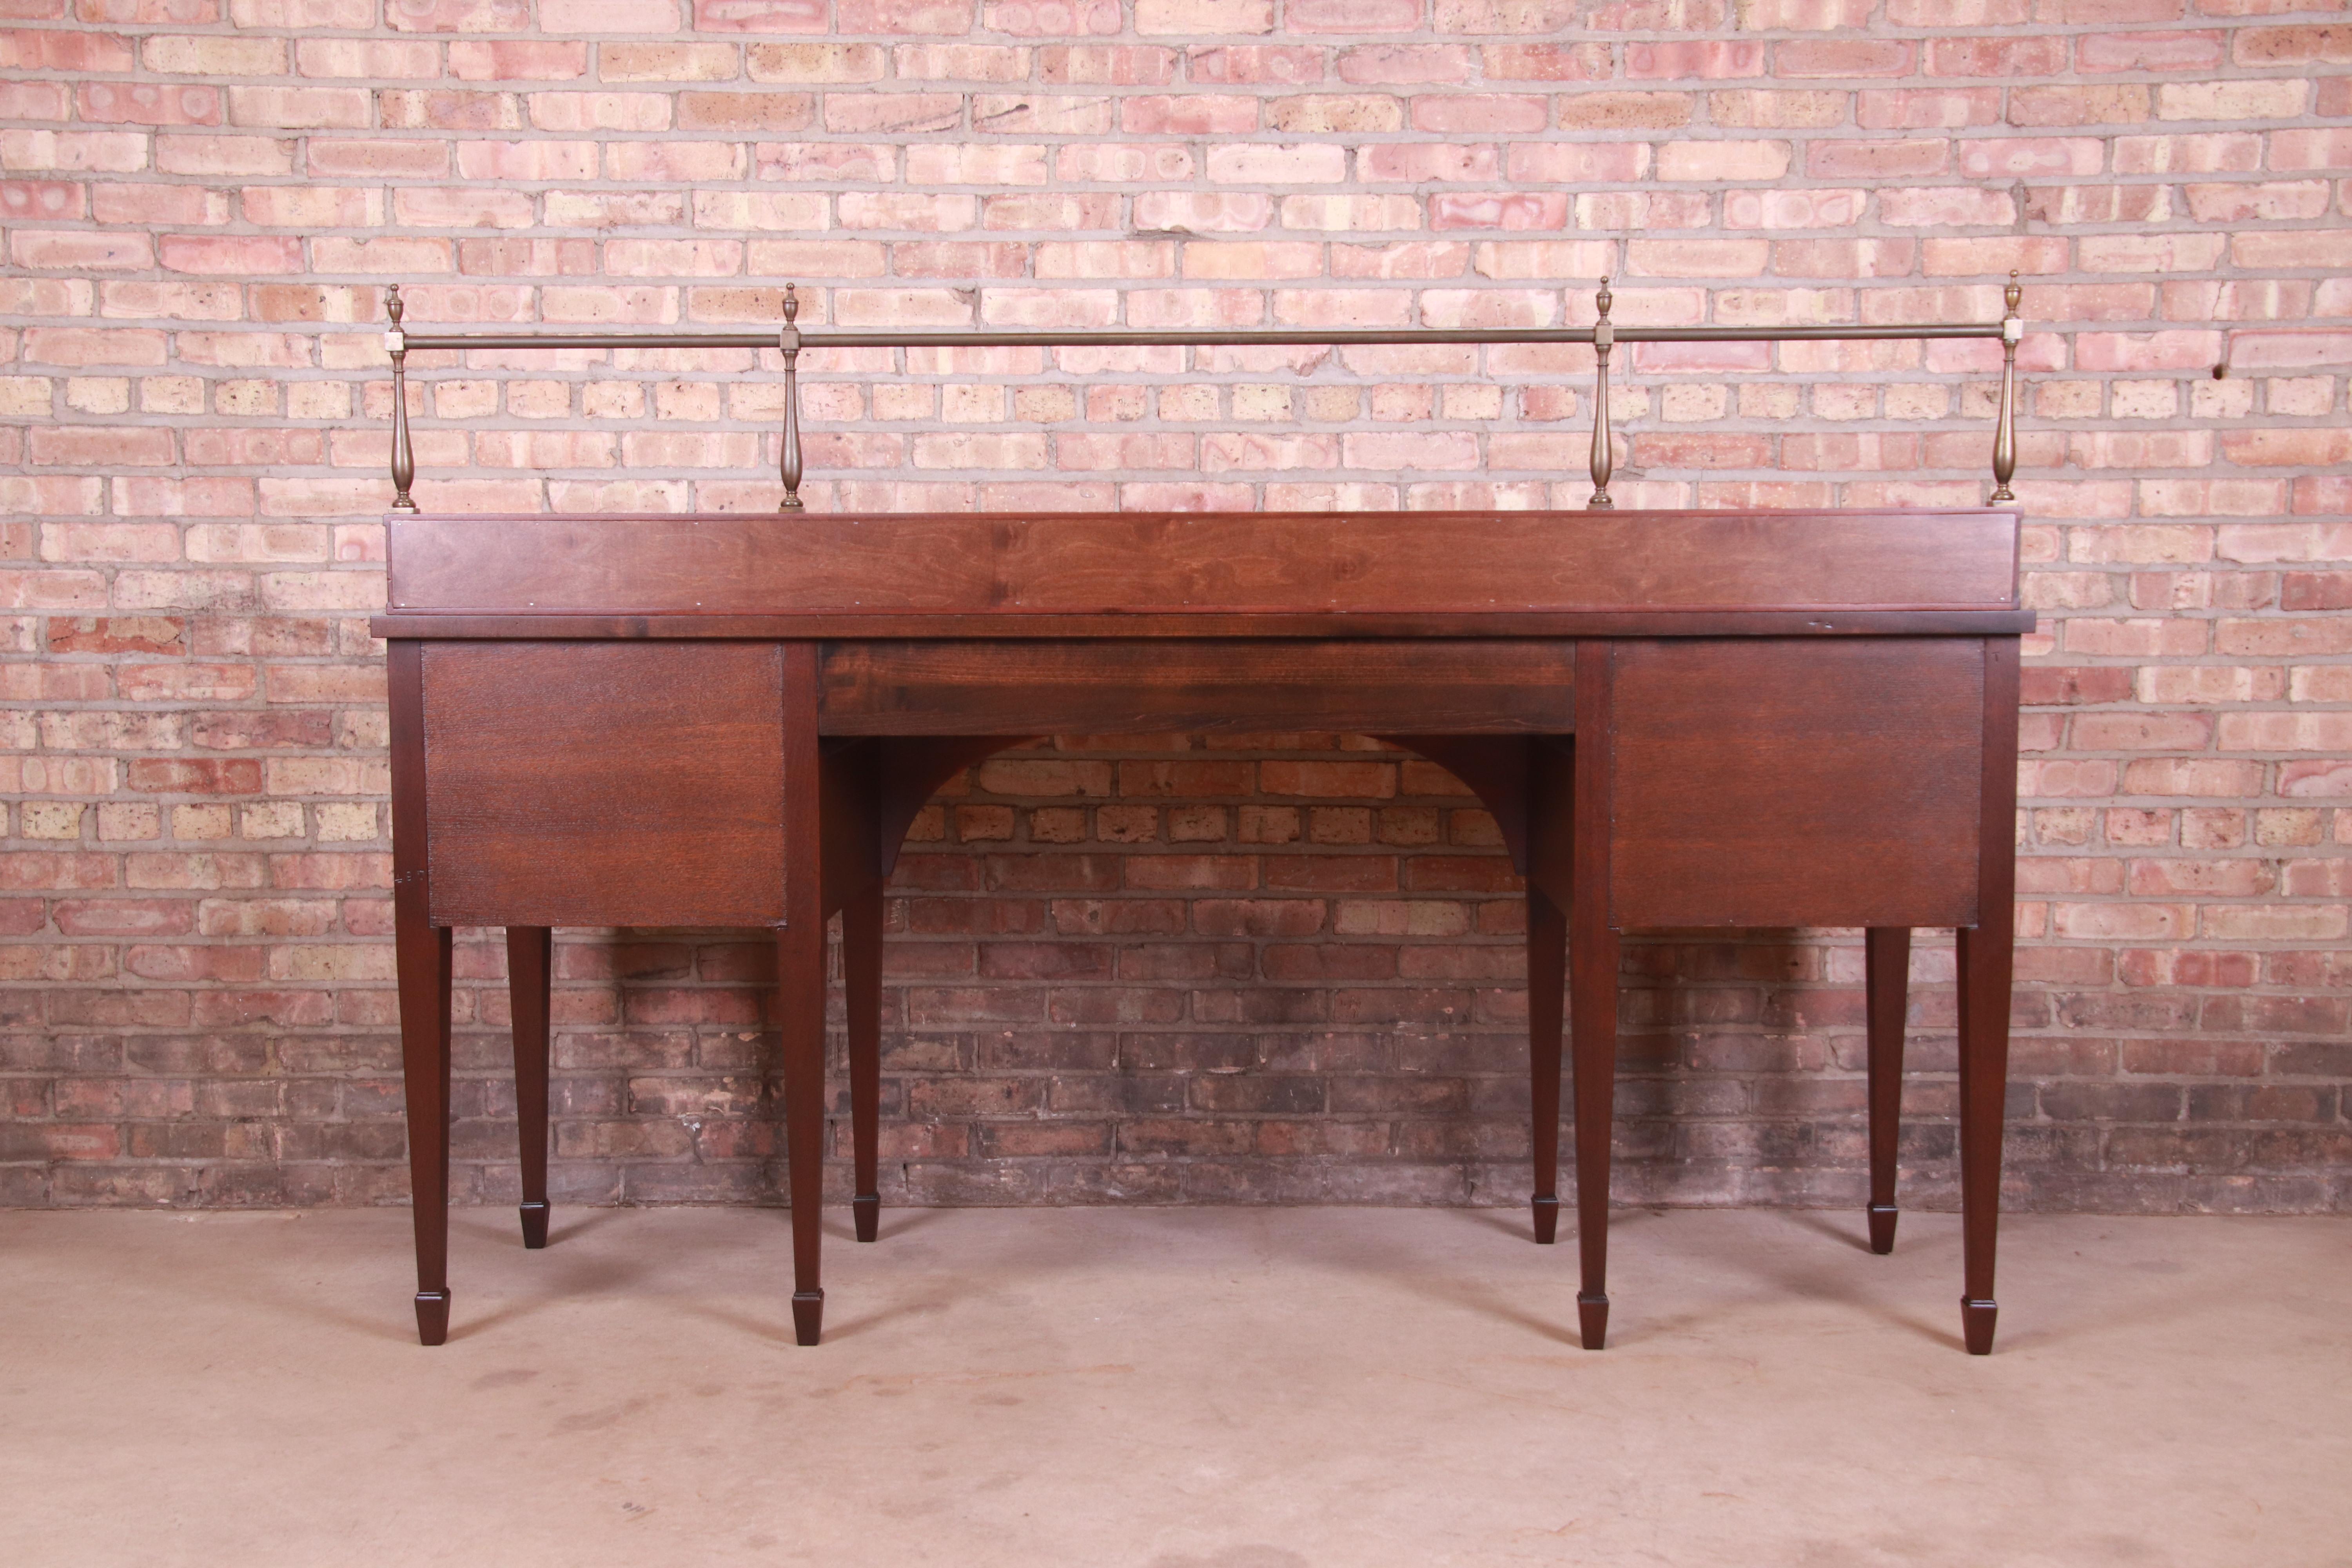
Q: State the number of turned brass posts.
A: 4